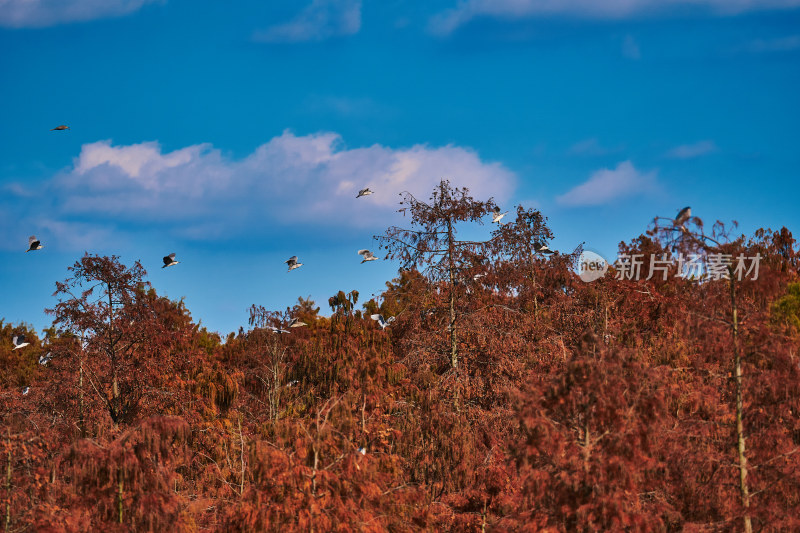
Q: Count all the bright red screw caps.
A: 0